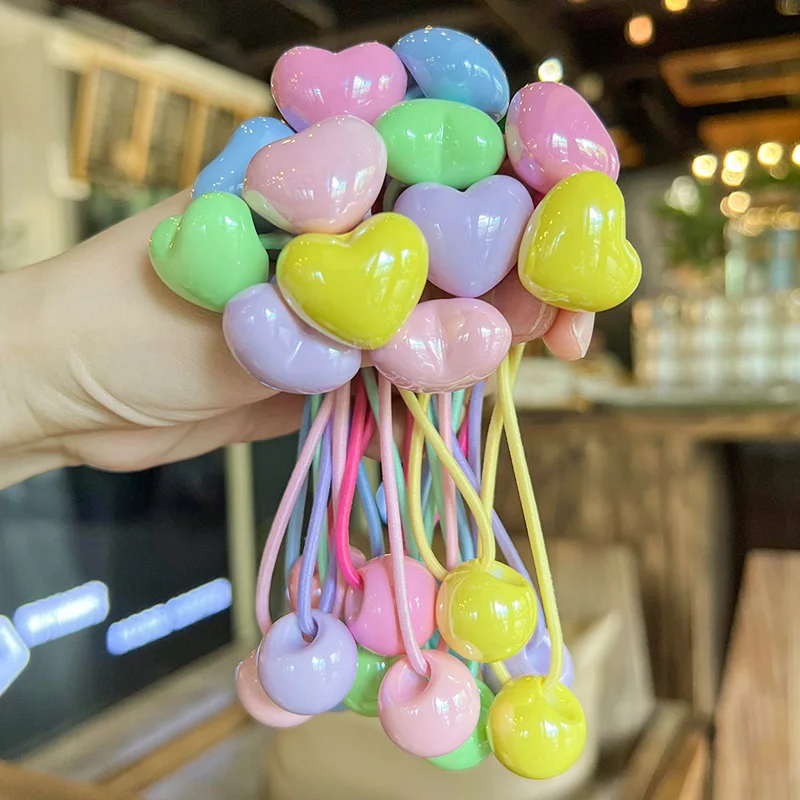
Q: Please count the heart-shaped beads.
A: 12